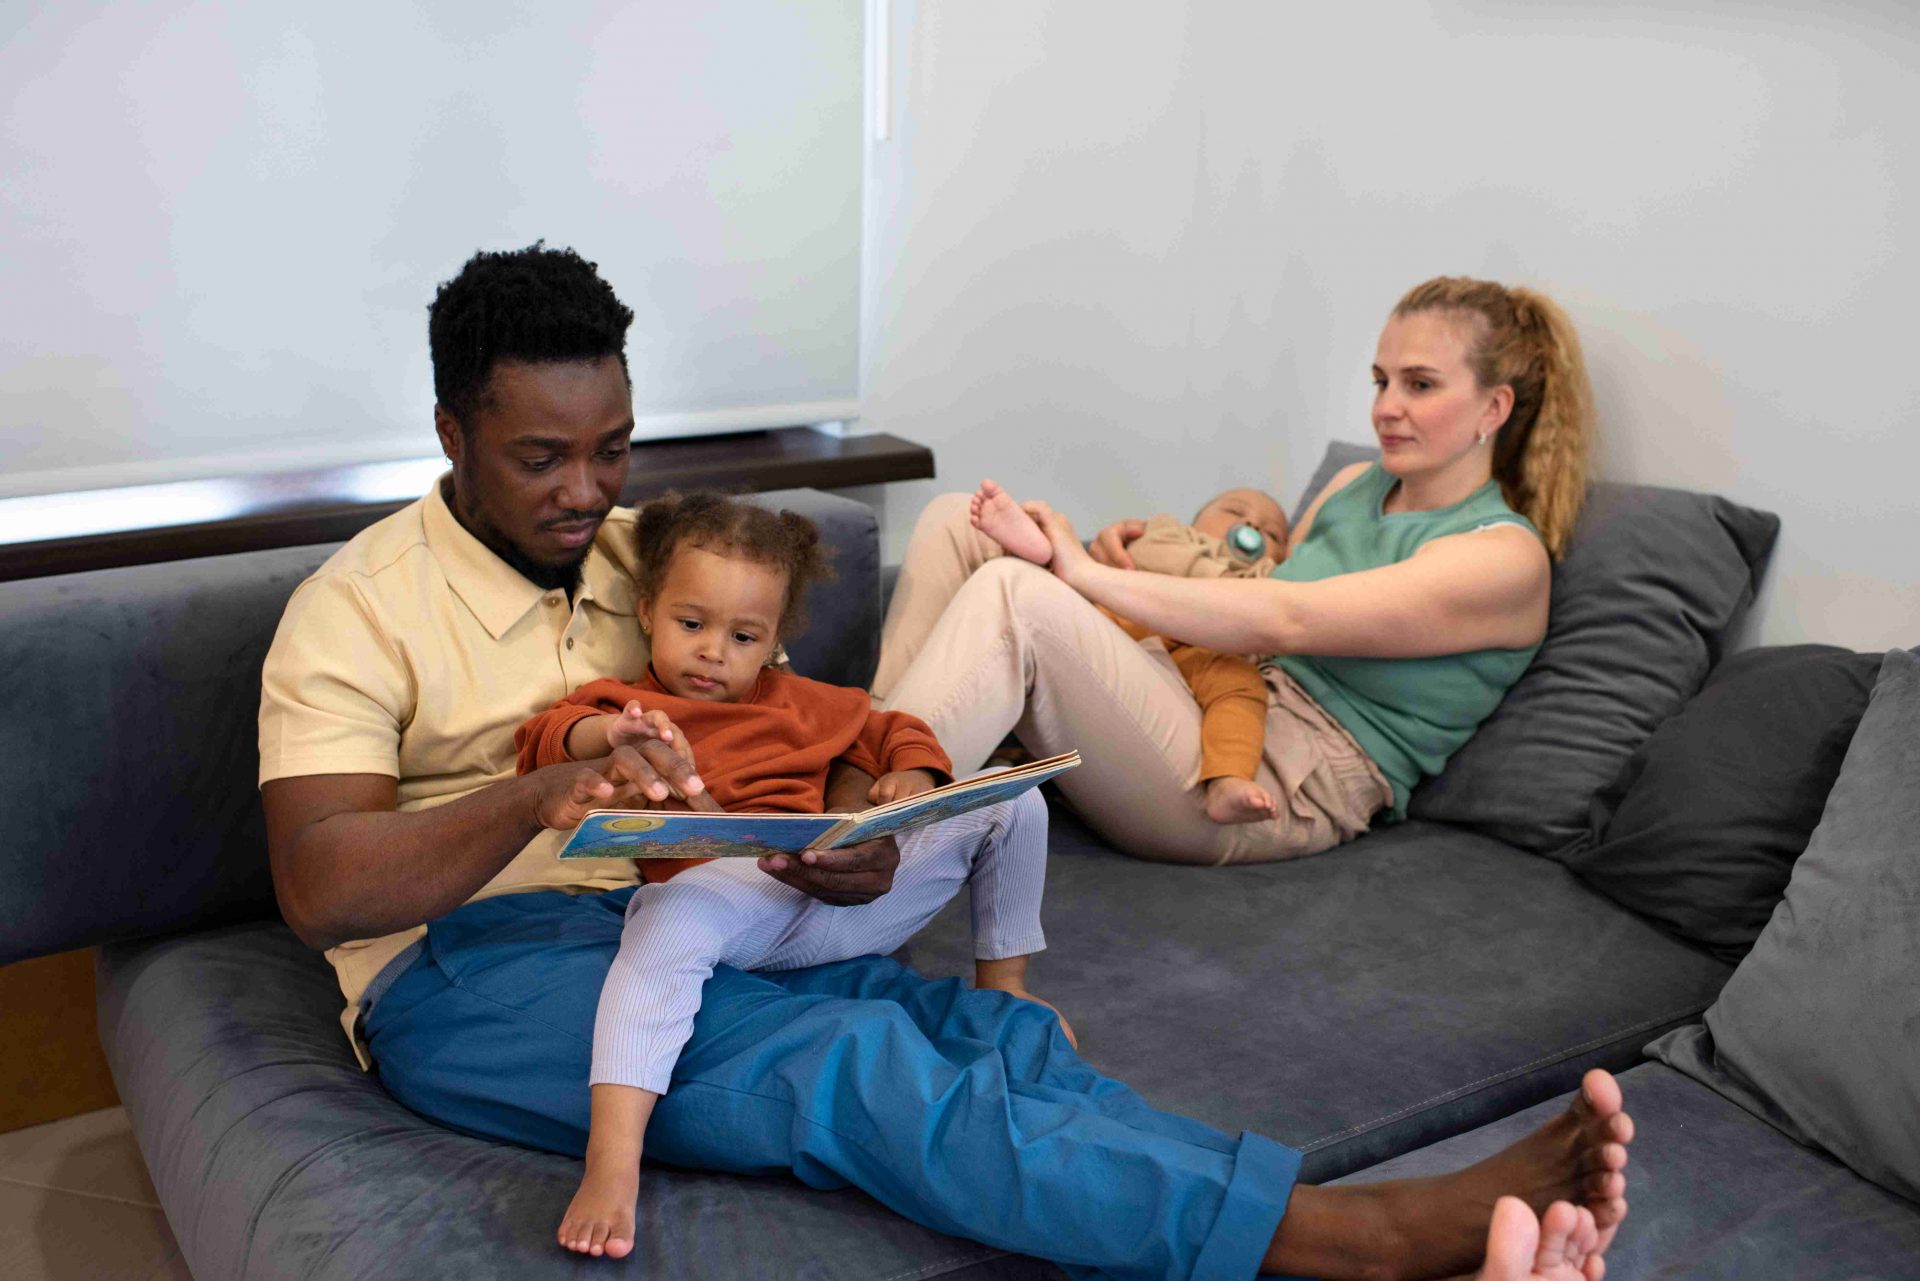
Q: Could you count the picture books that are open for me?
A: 1